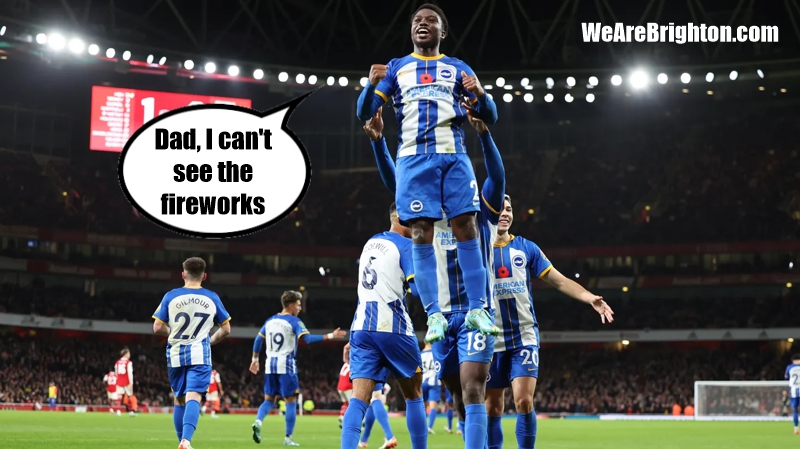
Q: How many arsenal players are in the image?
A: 4